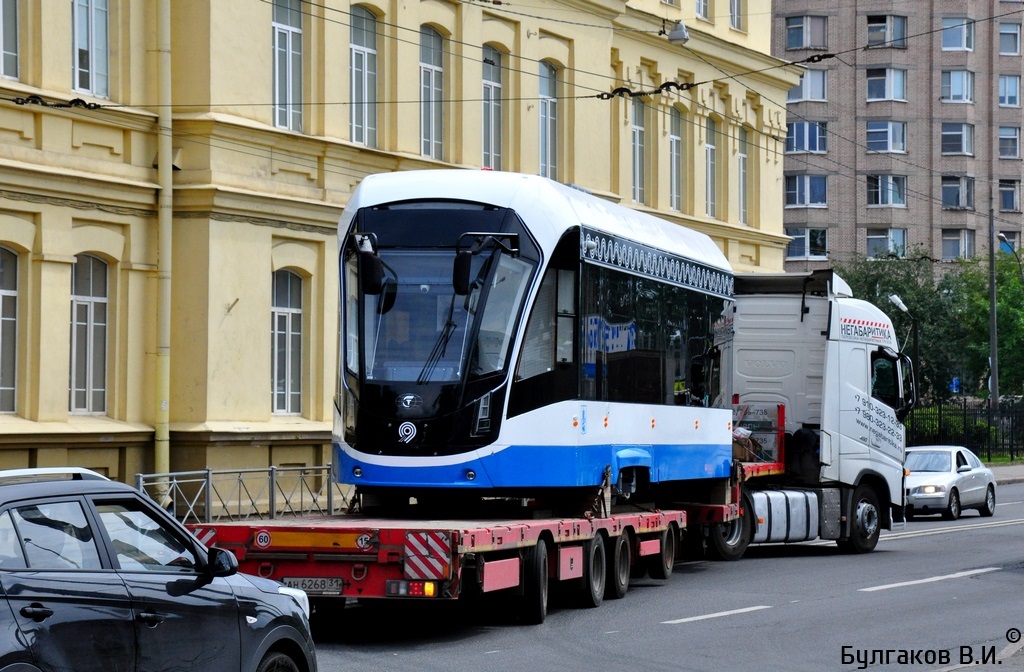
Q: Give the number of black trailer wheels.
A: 4